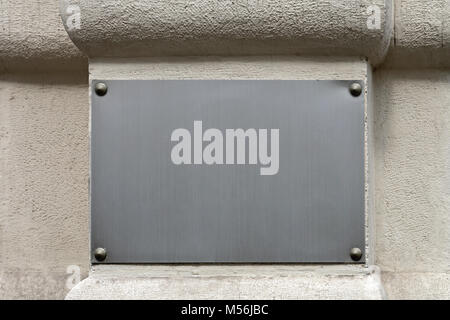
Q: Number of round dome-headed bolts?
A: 4